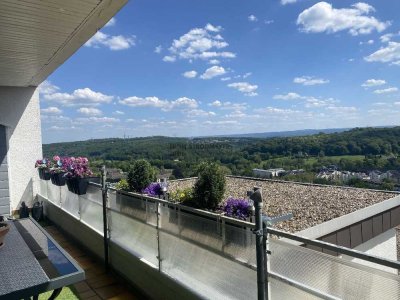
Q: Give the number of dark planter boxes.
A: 3